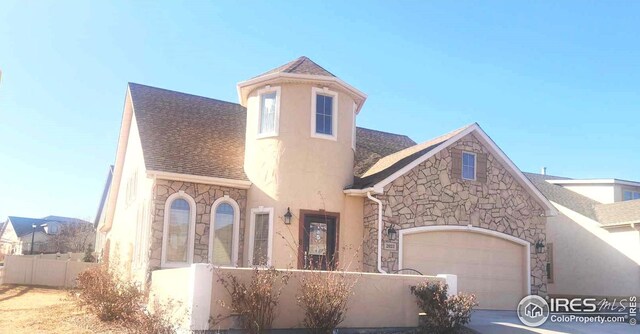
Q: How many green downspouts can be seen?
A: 0